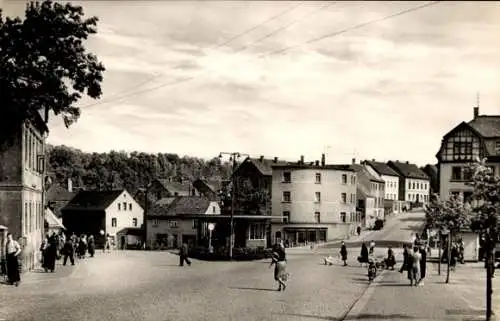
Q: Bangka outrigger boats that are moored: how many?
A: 0